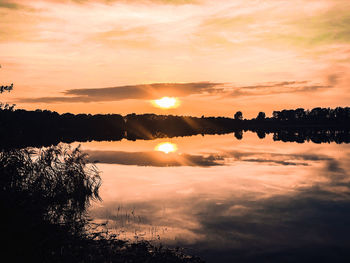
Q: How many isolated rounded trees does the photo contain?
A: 2